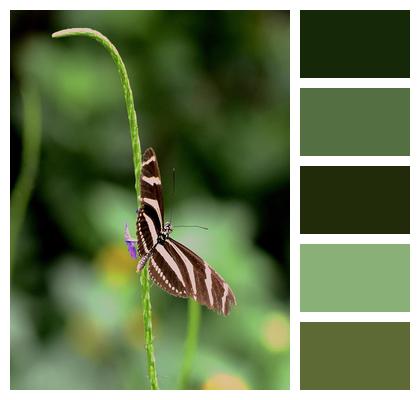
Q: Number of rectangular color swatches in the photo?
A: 5